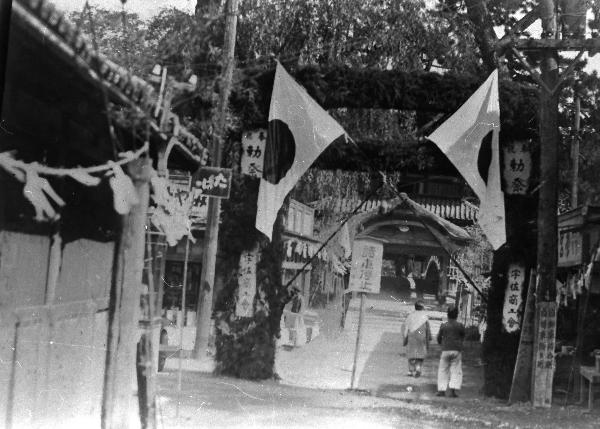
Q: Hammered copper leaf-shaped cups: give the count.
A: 0